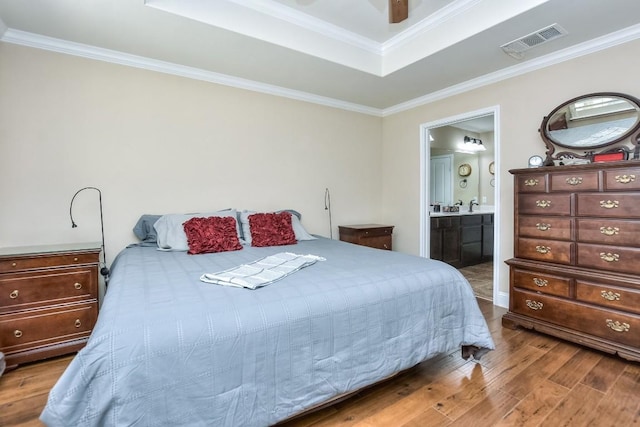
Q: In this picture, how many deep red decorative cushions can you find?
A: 2